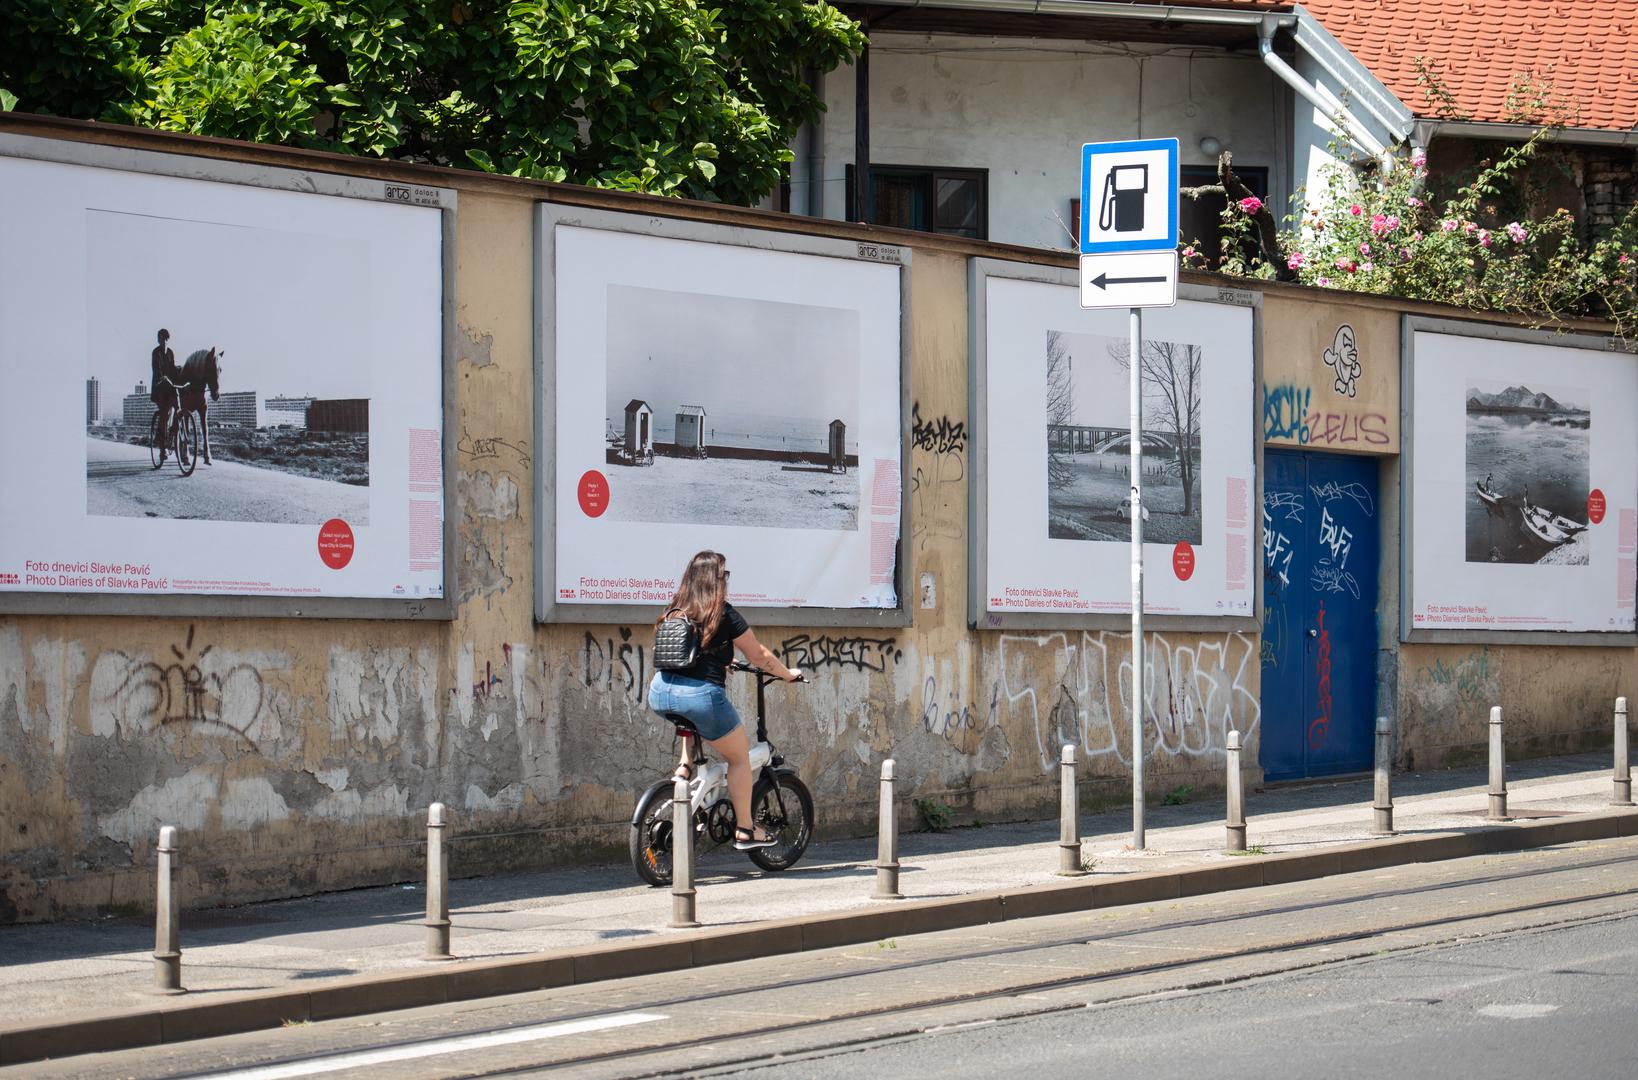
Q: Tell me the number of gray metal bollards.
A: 9